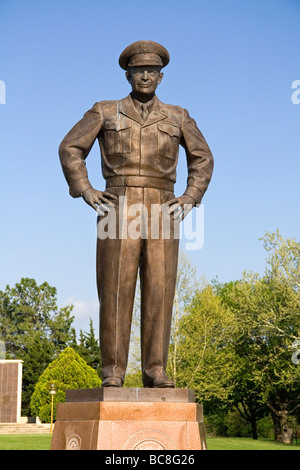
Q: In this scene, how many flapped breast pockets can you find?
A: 2